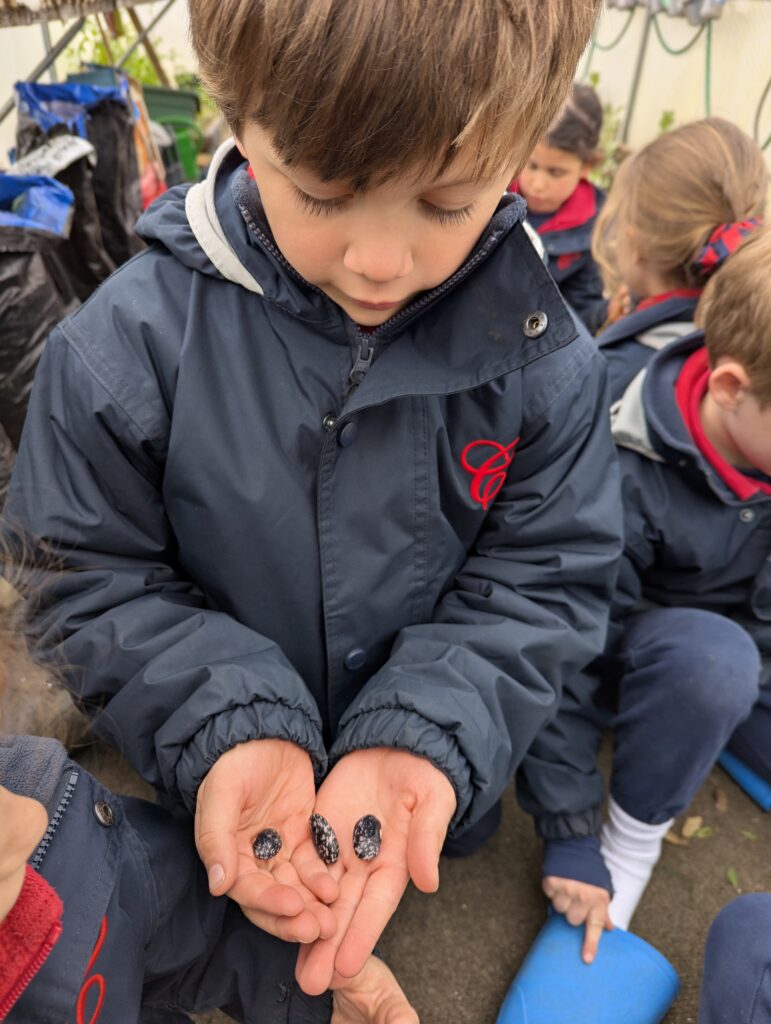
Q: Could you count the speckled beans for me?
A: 3